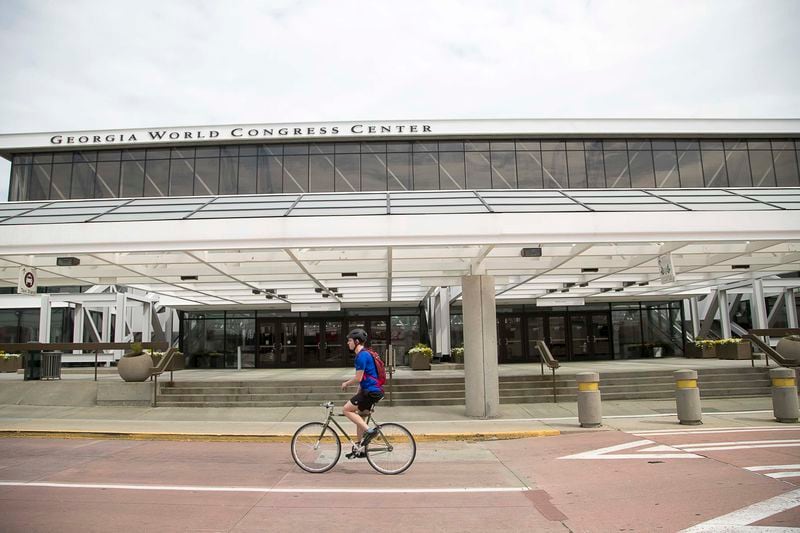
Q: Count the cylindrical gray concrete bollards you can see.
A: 3